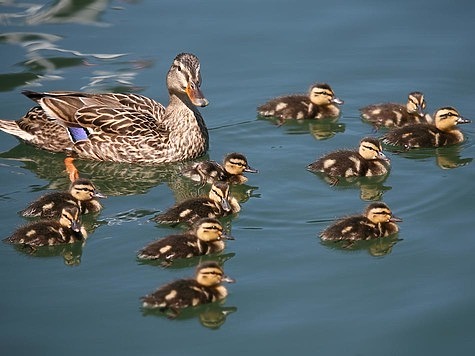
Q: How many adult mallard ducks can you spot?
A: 1